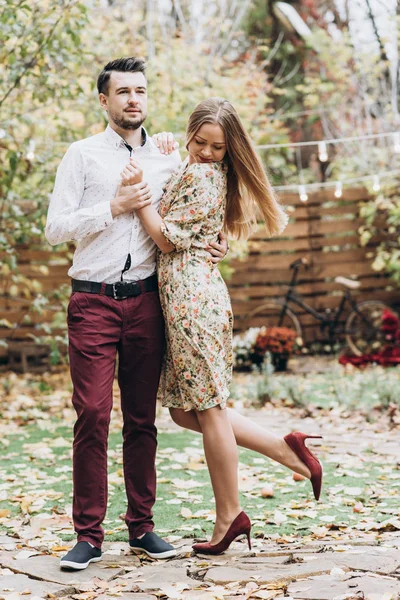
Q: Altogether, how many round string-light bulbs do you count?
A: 6